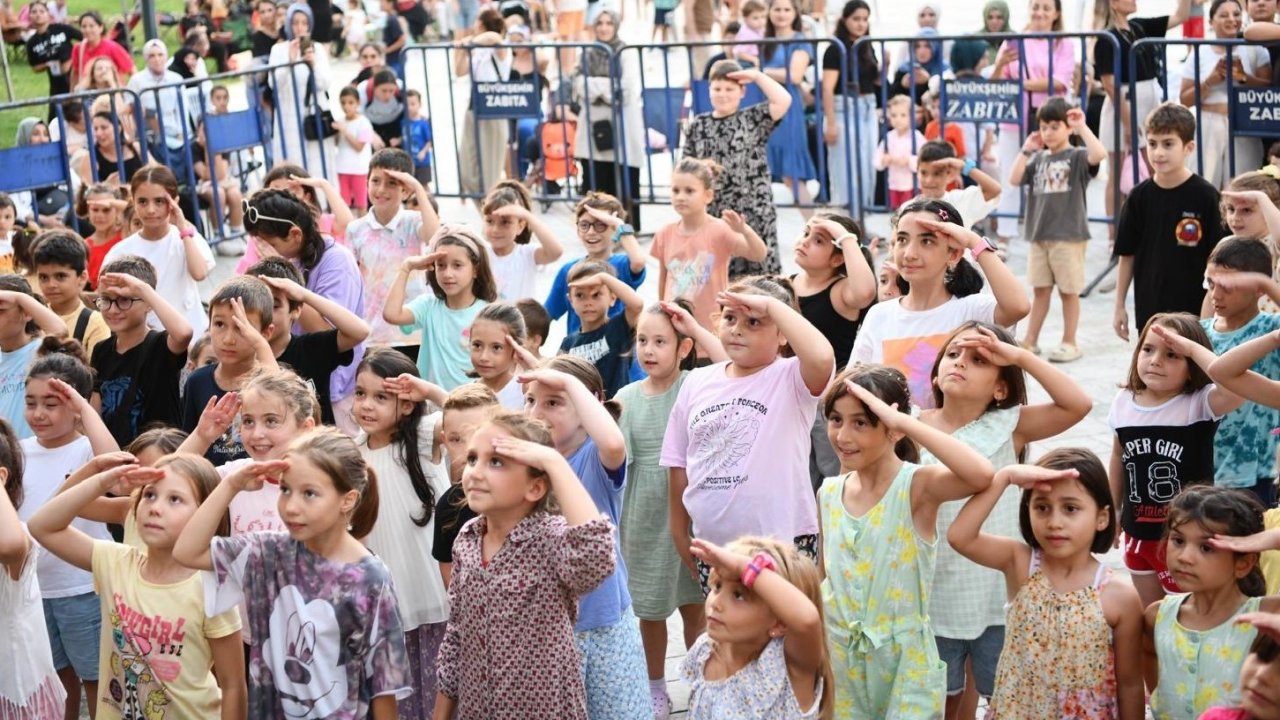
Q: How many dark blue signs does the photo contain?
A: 3